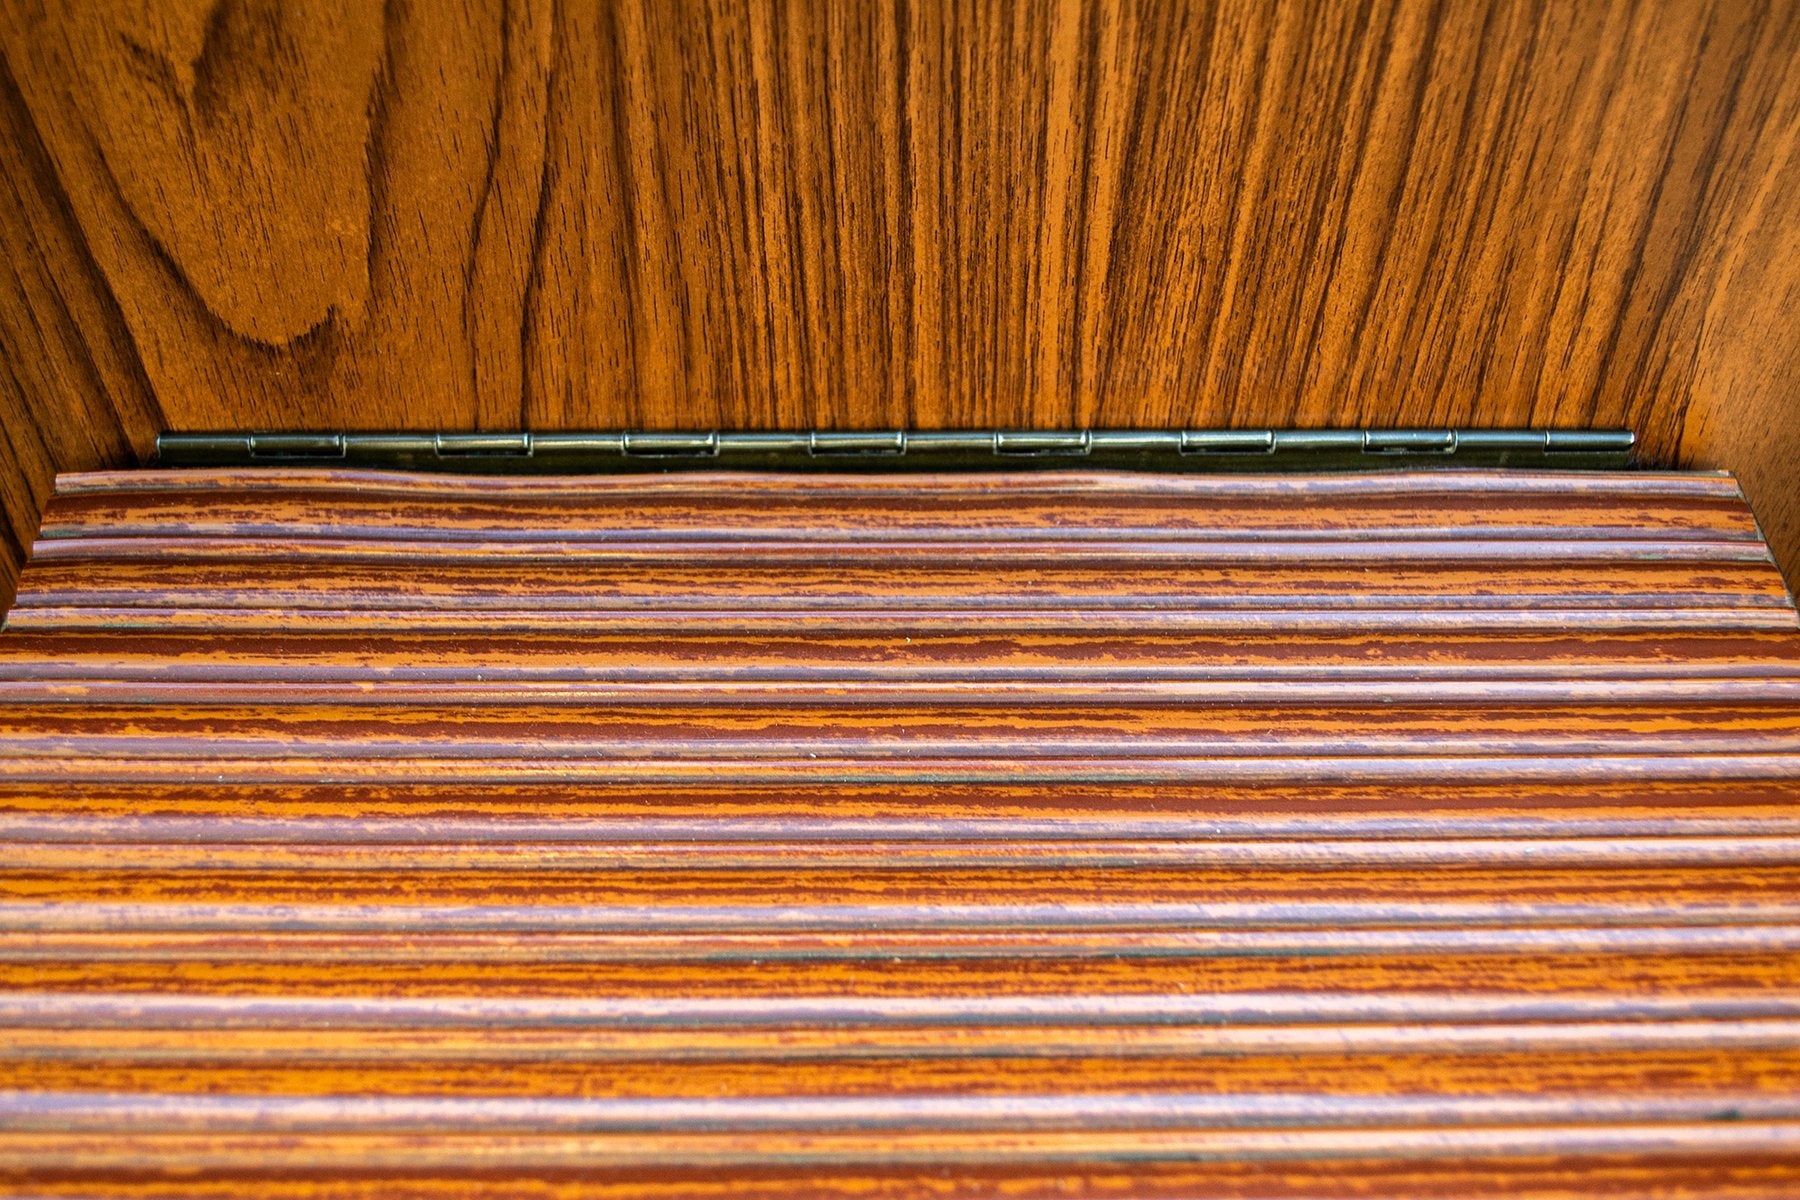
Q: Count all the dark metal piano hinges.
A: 1